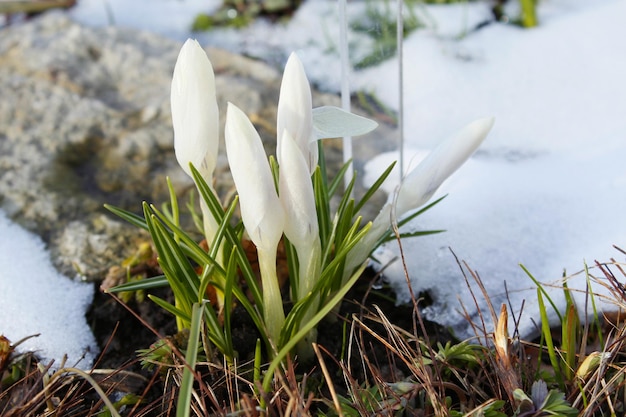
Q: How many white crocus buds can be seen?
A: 5